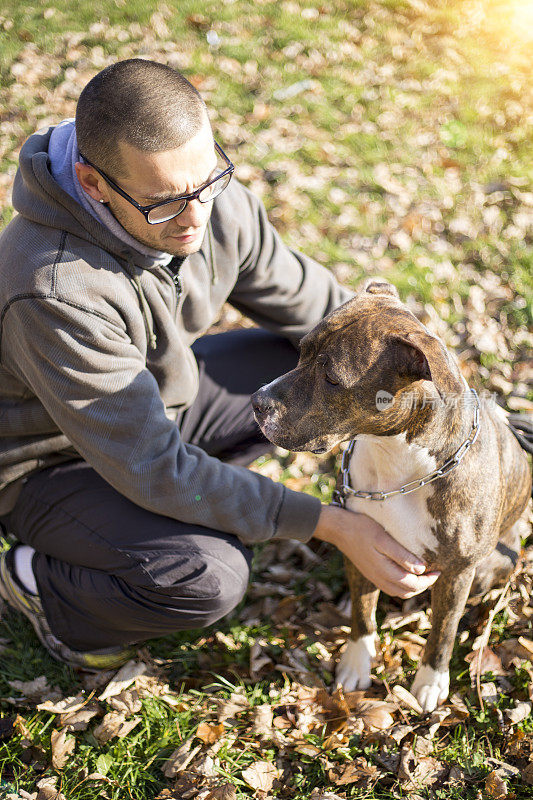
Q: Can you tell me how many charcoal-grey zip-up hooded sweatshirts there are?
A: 1